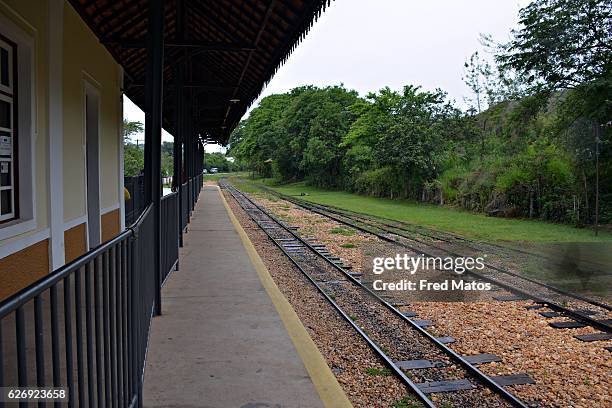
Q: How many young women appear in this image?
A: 0